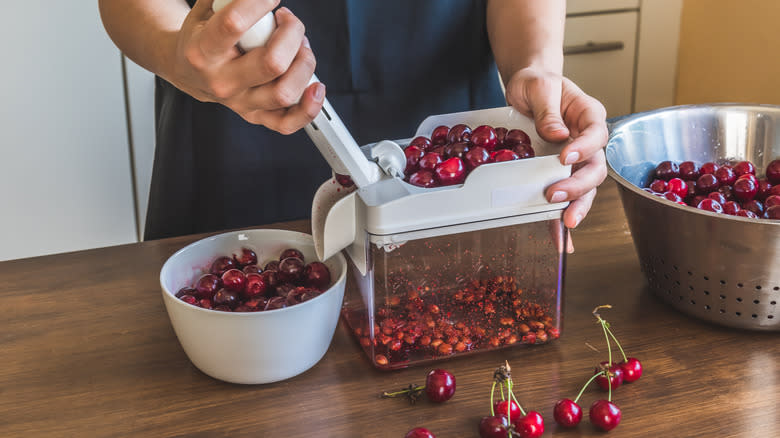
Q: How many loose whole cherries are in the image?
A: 9